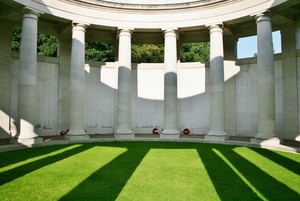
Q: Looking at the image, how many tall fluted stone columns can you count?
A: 6